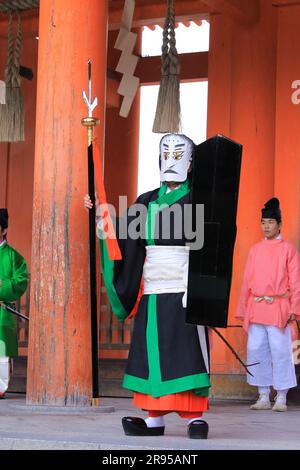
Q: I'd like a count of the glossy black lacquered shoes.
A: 2